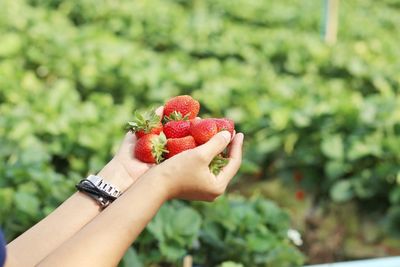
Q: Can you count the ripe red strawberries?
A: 7